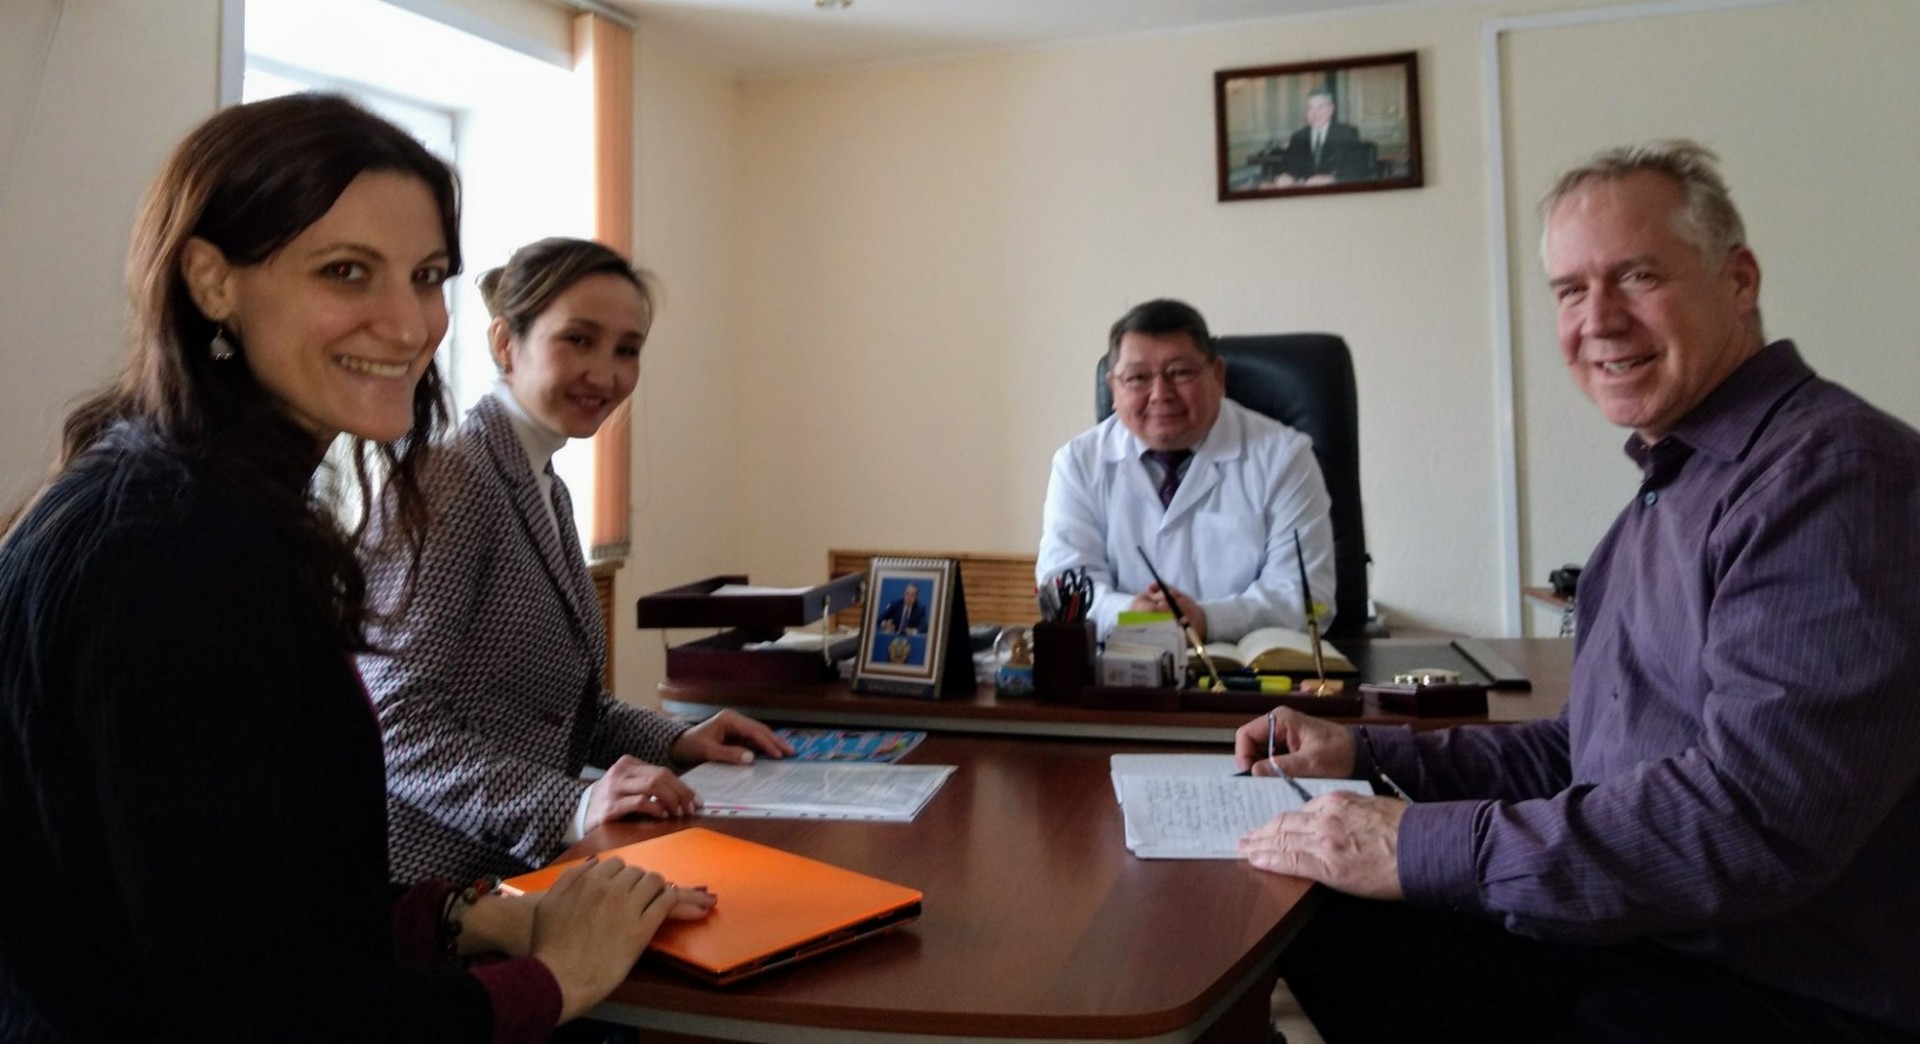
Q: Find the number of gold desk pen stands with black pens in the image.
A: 2